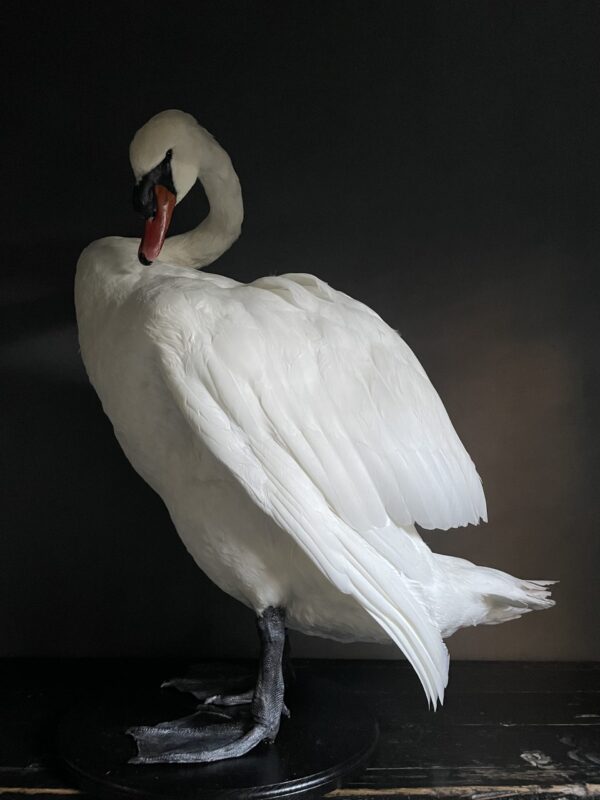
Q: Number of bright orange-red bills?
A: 1